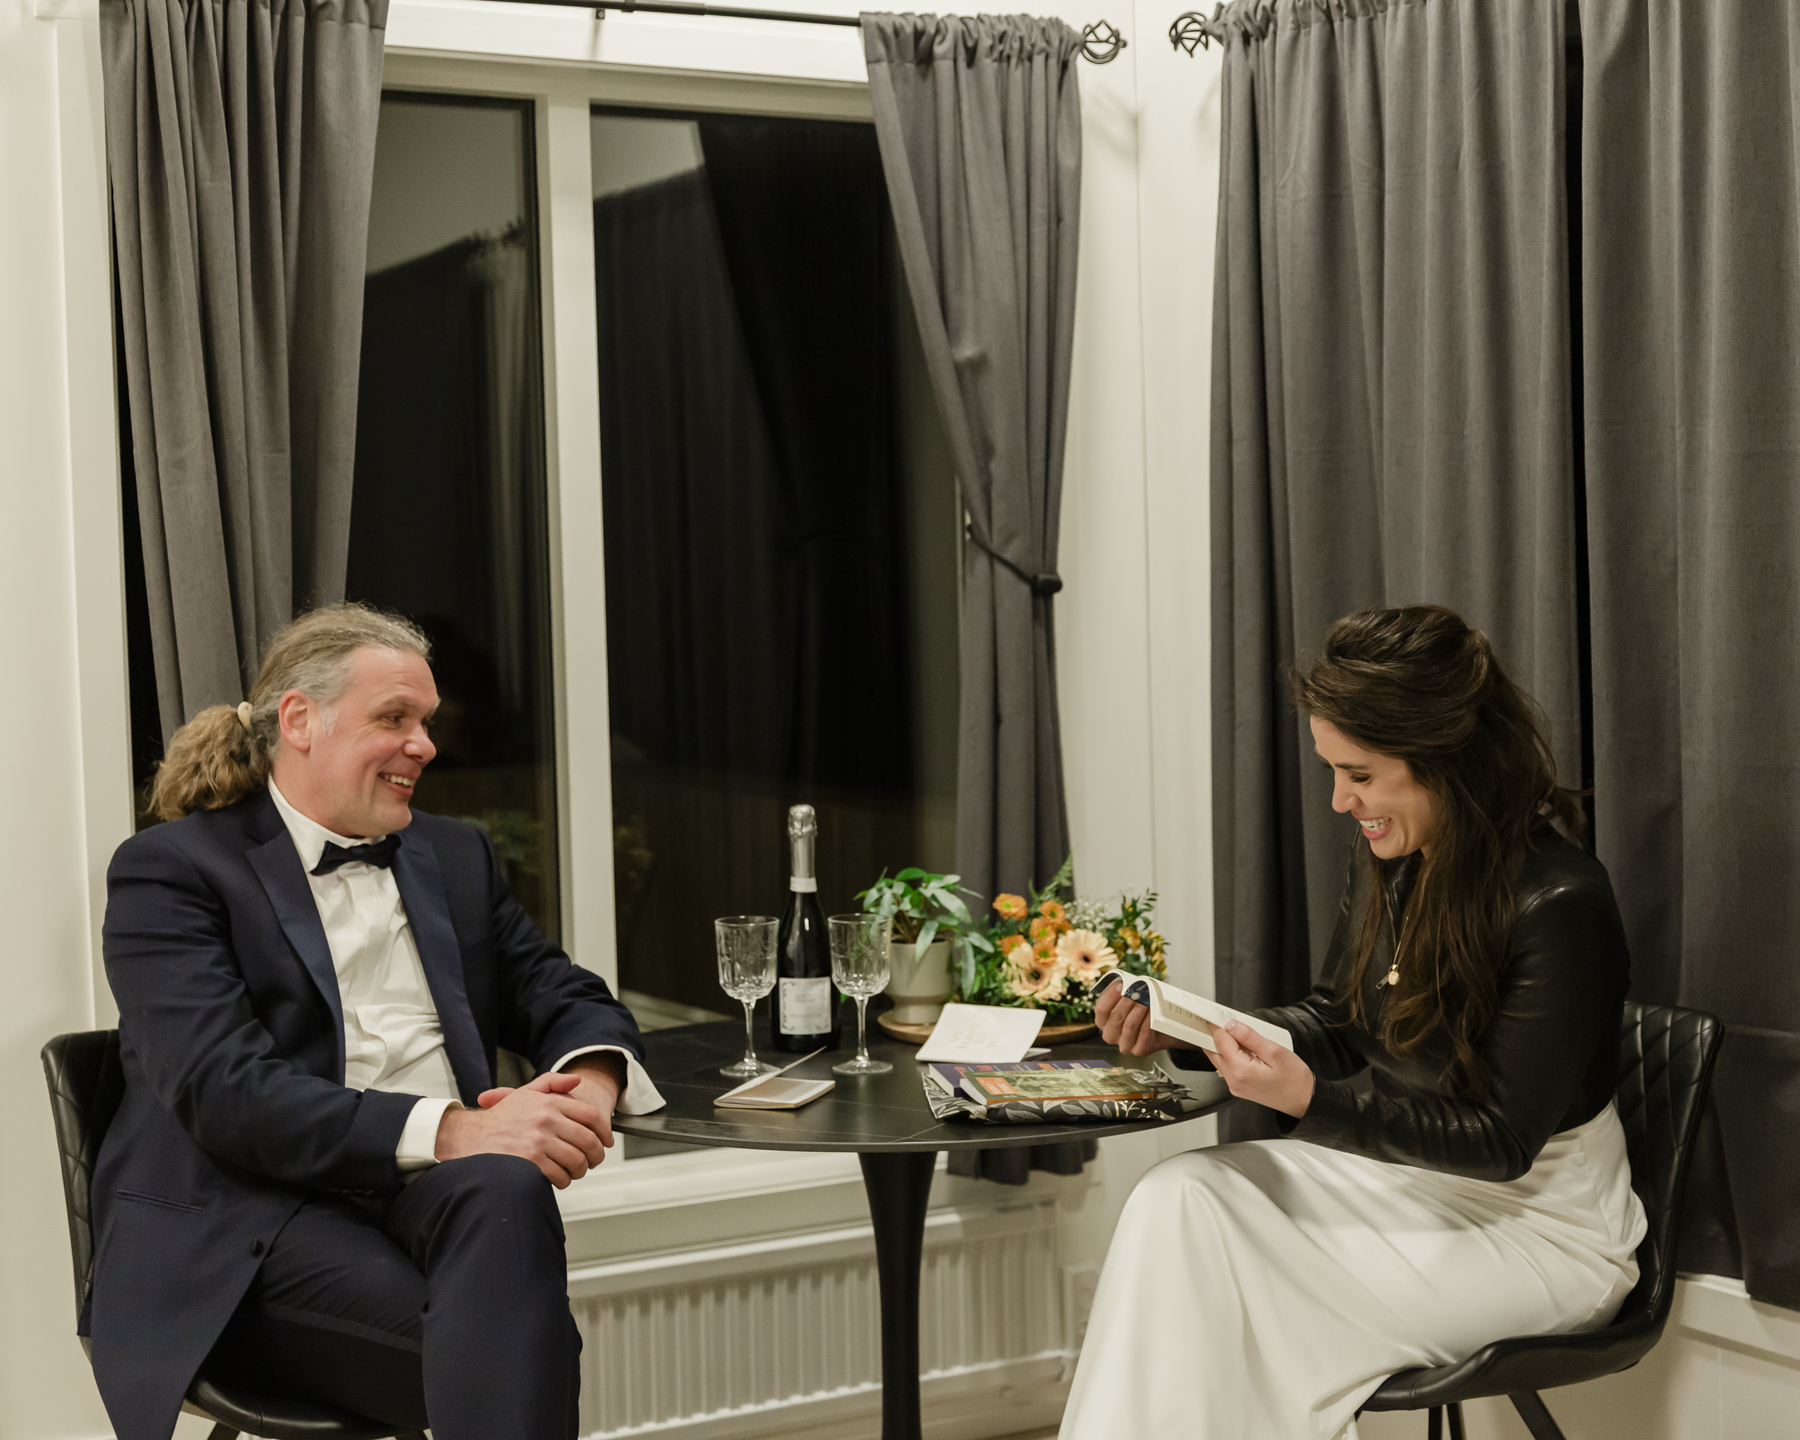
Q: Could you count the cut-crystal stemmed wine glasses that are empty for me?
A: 2